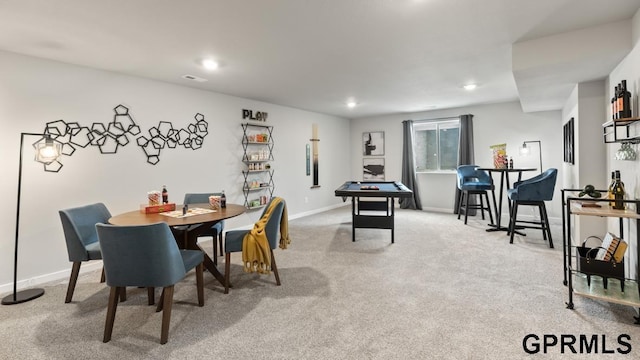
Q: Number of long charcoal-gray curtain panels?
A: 2